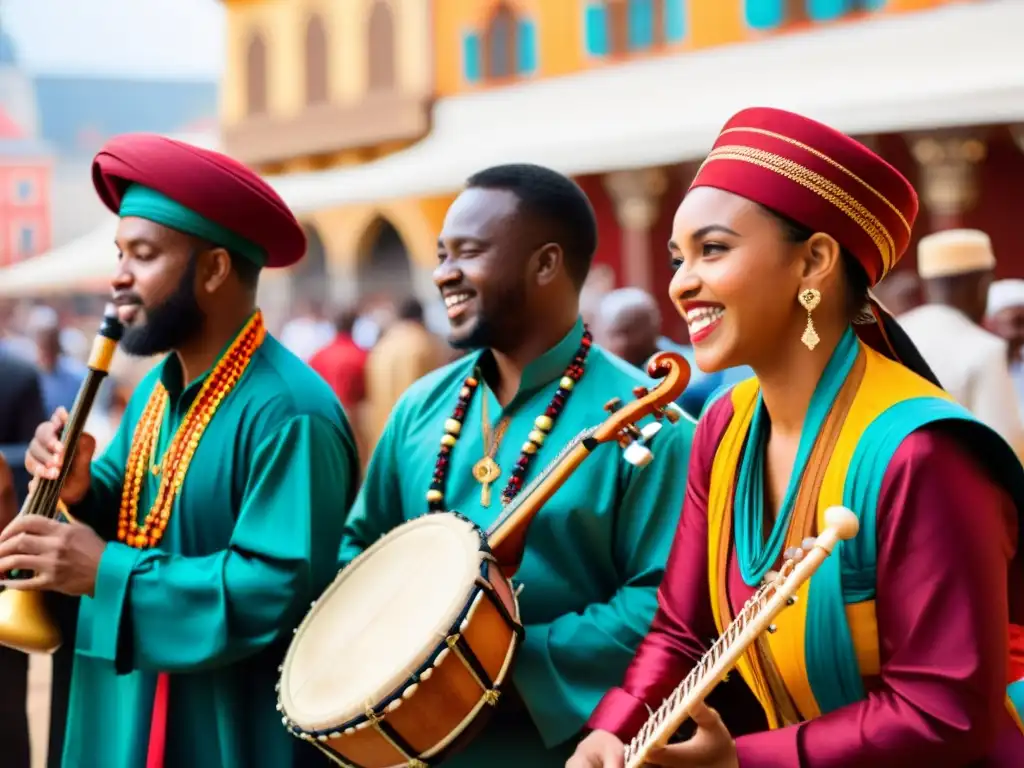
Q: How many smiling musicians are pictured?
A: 2